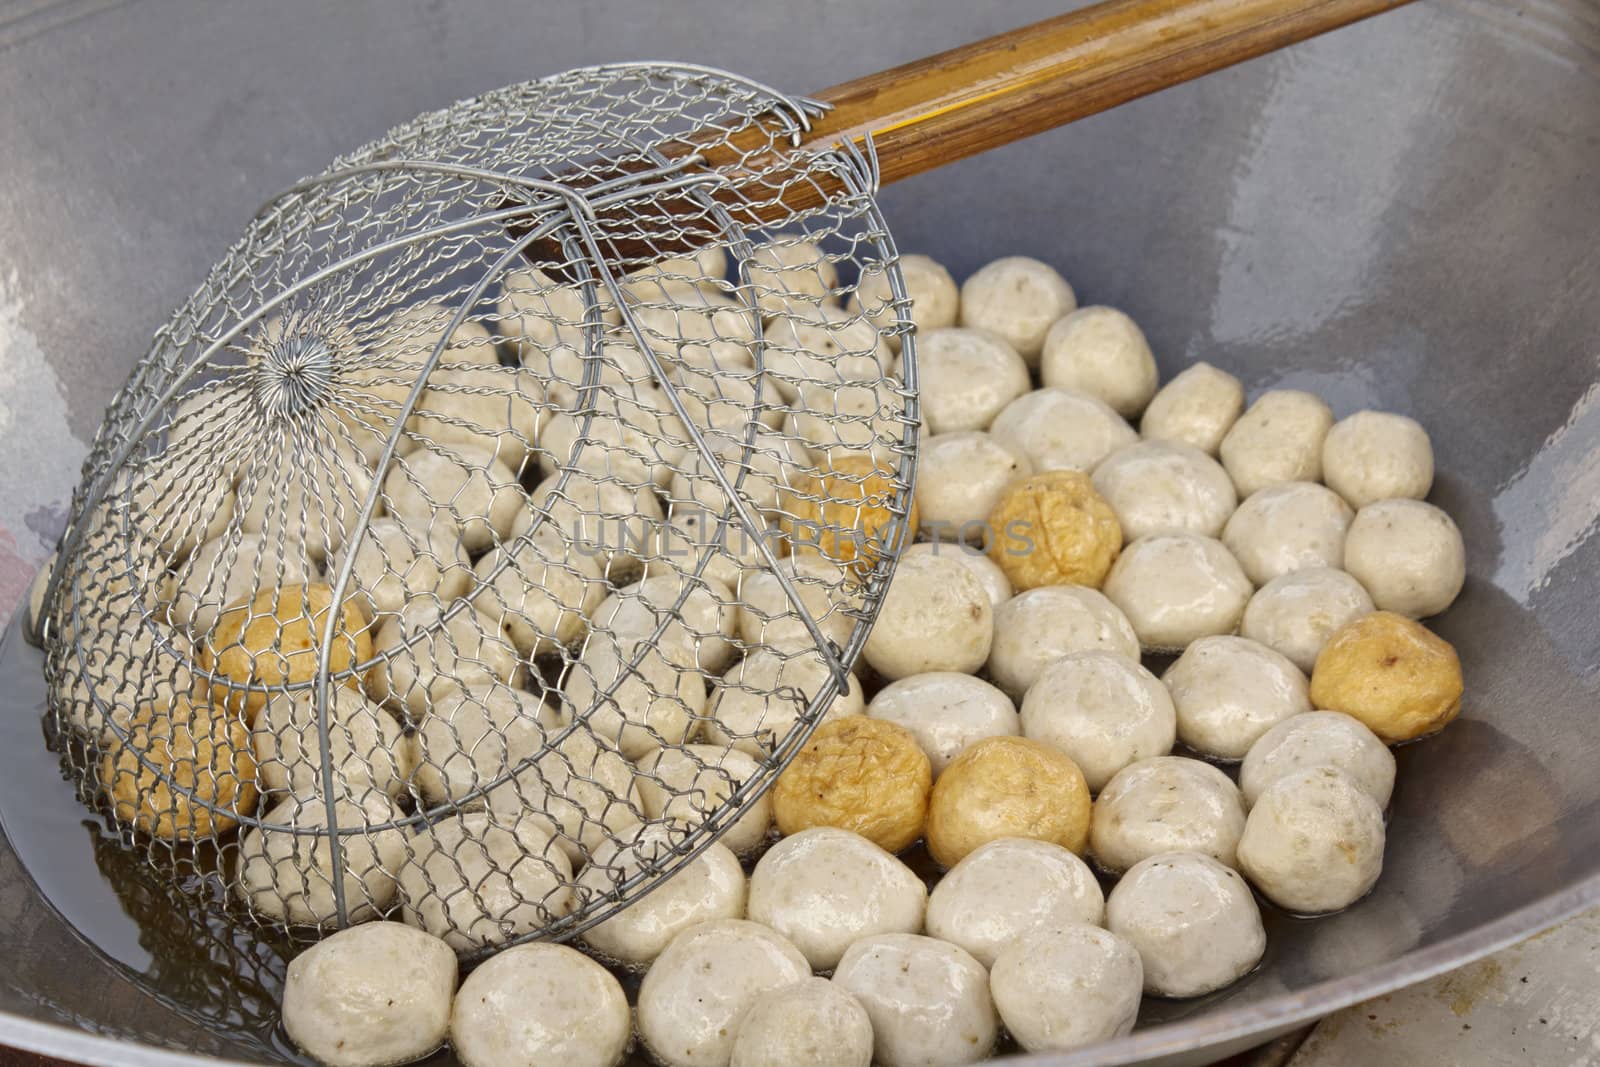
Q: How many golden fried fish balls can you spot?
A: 7